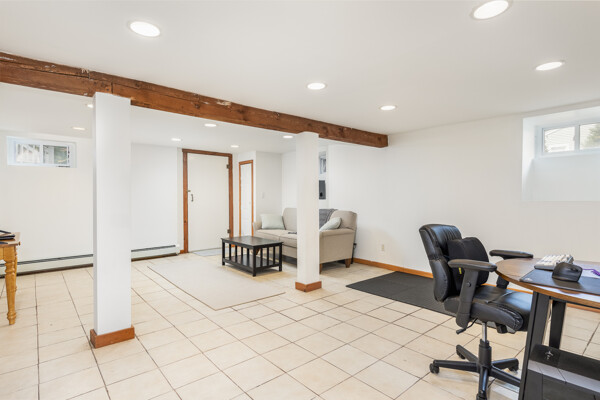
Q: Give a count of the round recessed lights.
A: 11